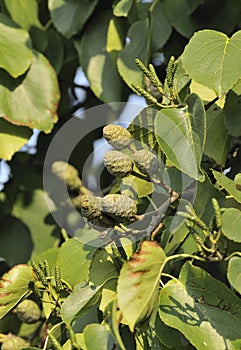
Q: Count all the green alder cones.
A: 8